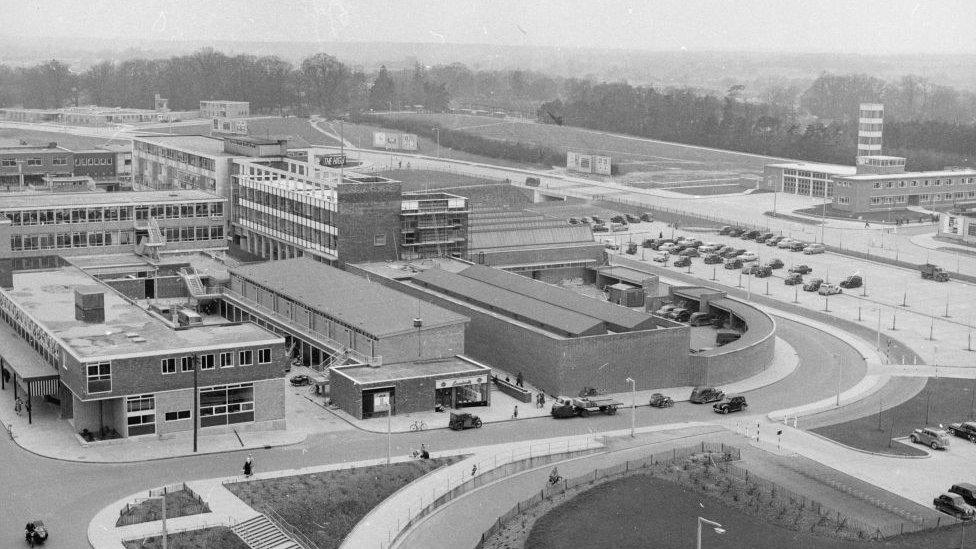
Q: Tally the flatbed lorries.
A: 1